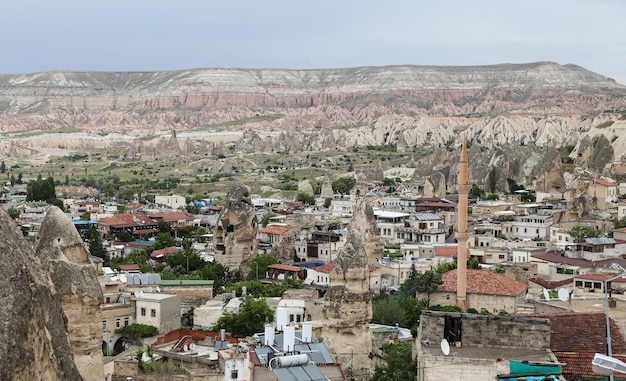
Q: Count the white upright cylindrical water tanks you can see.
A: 4